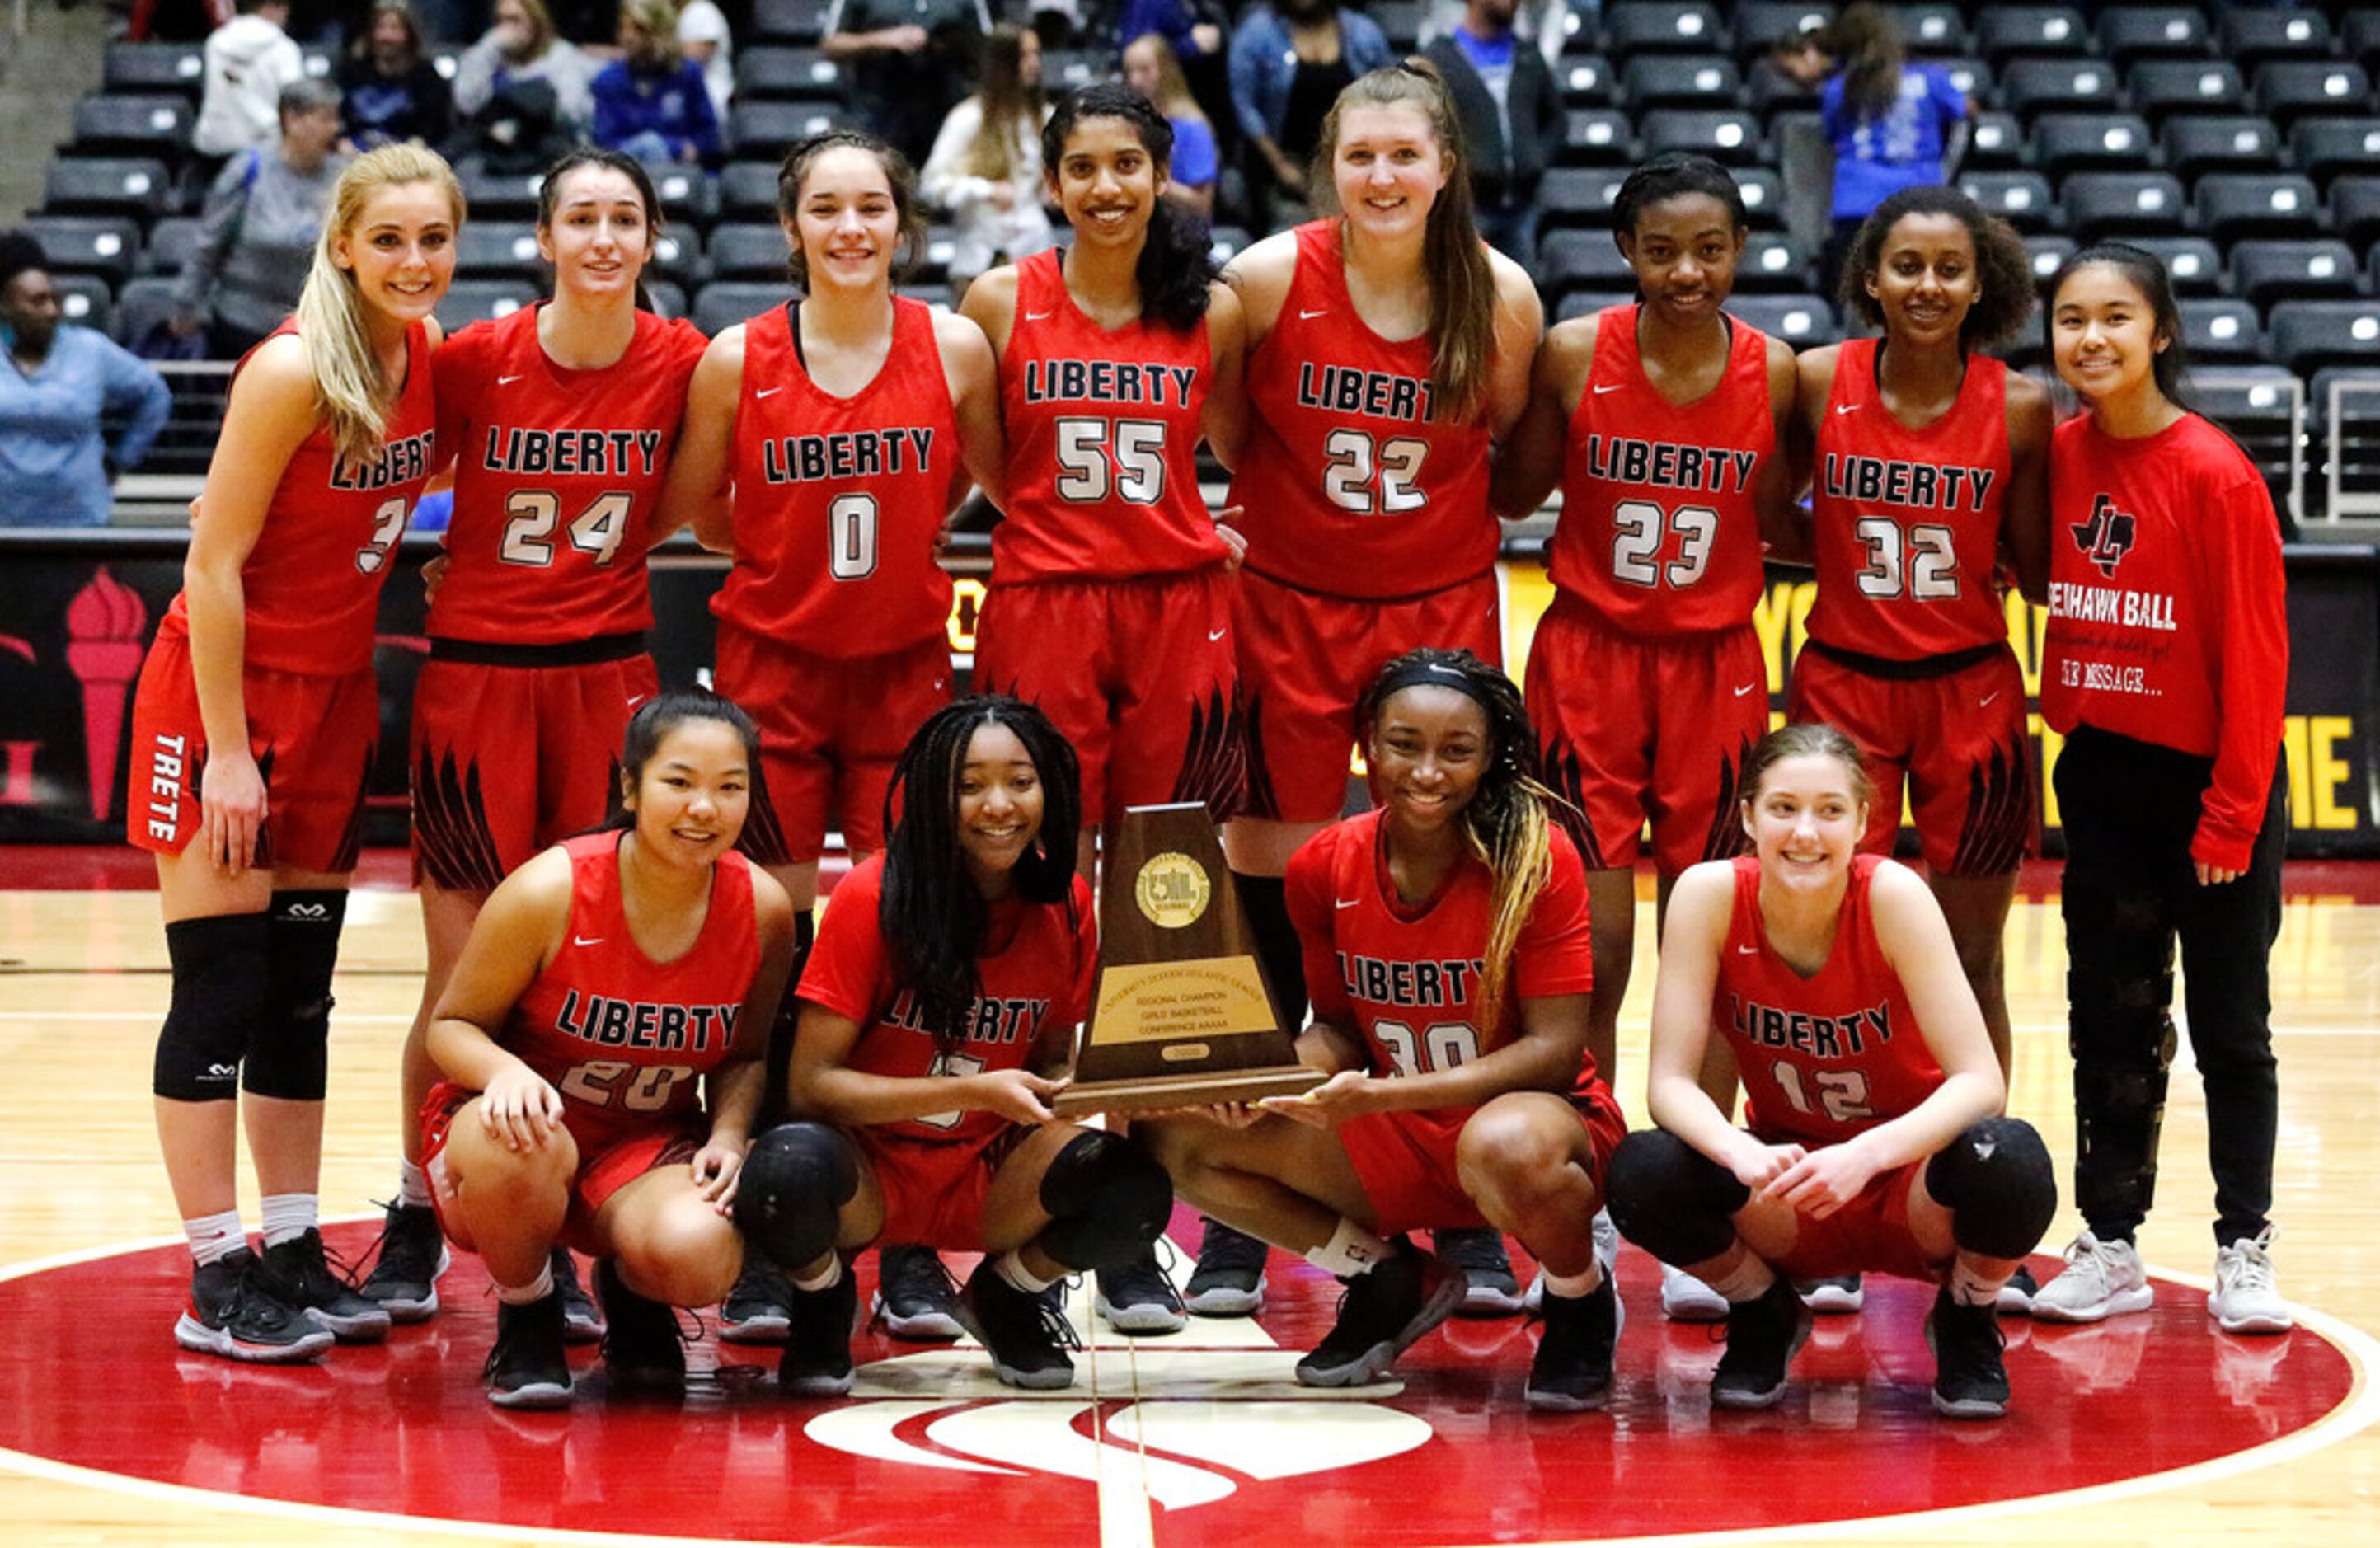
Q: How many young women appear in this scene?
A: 12